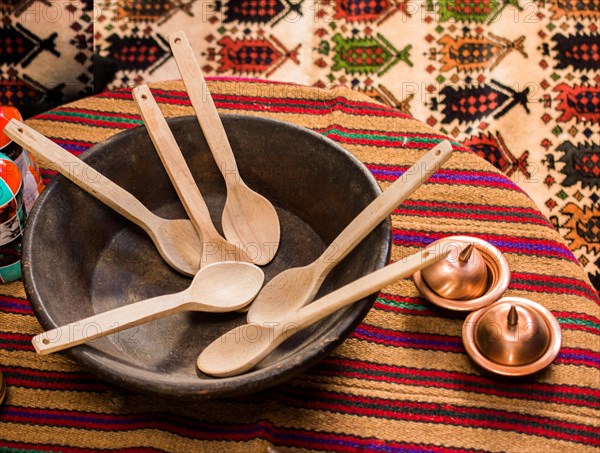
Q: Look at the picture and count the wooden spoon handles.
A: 6